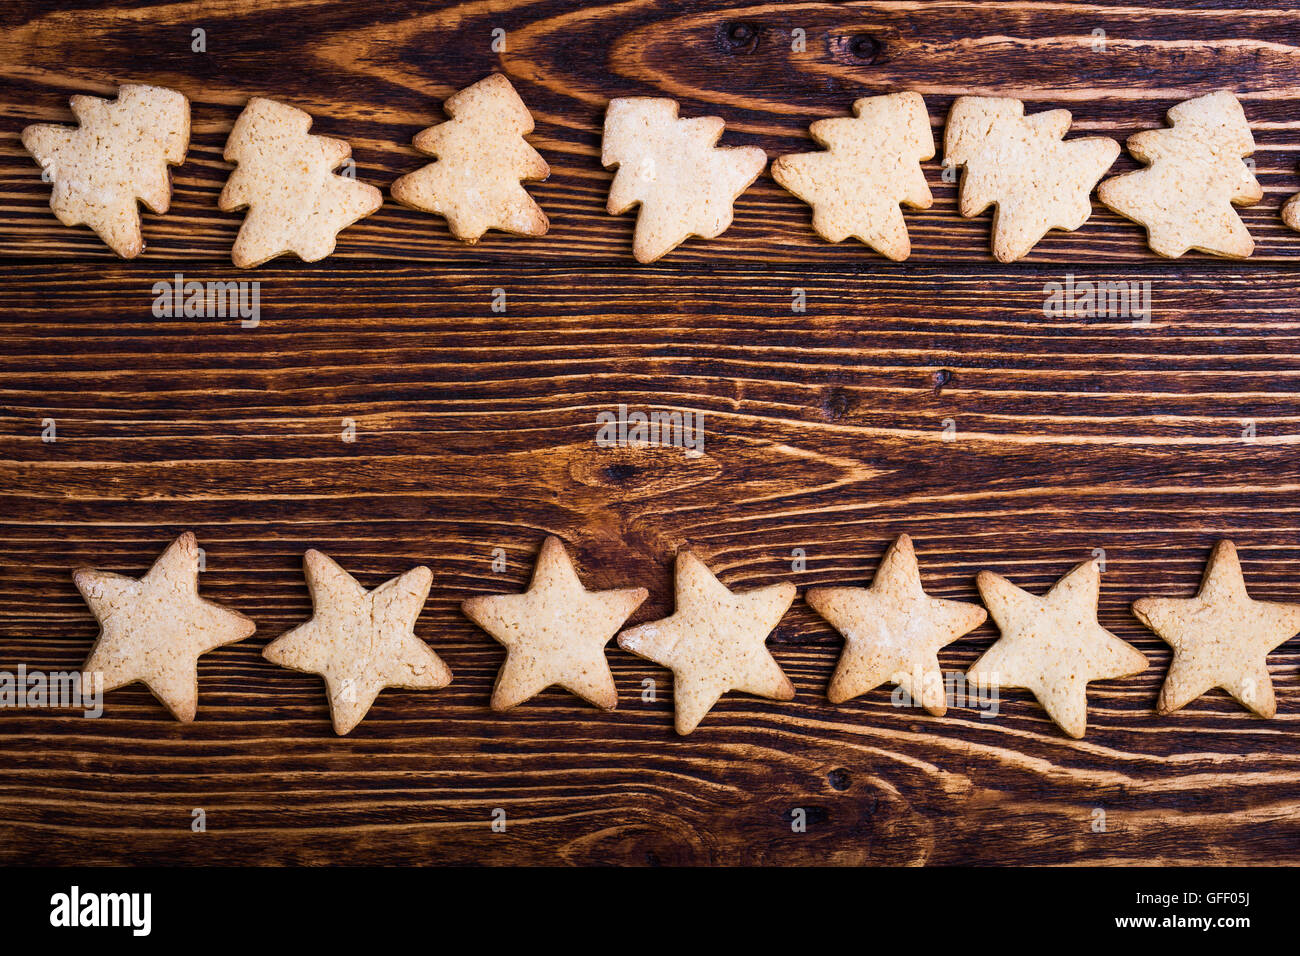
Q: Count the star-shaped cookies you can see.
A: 7